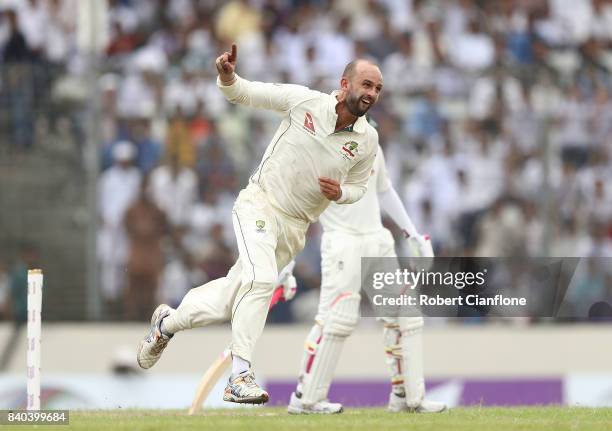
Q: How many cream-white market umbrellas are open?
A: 0